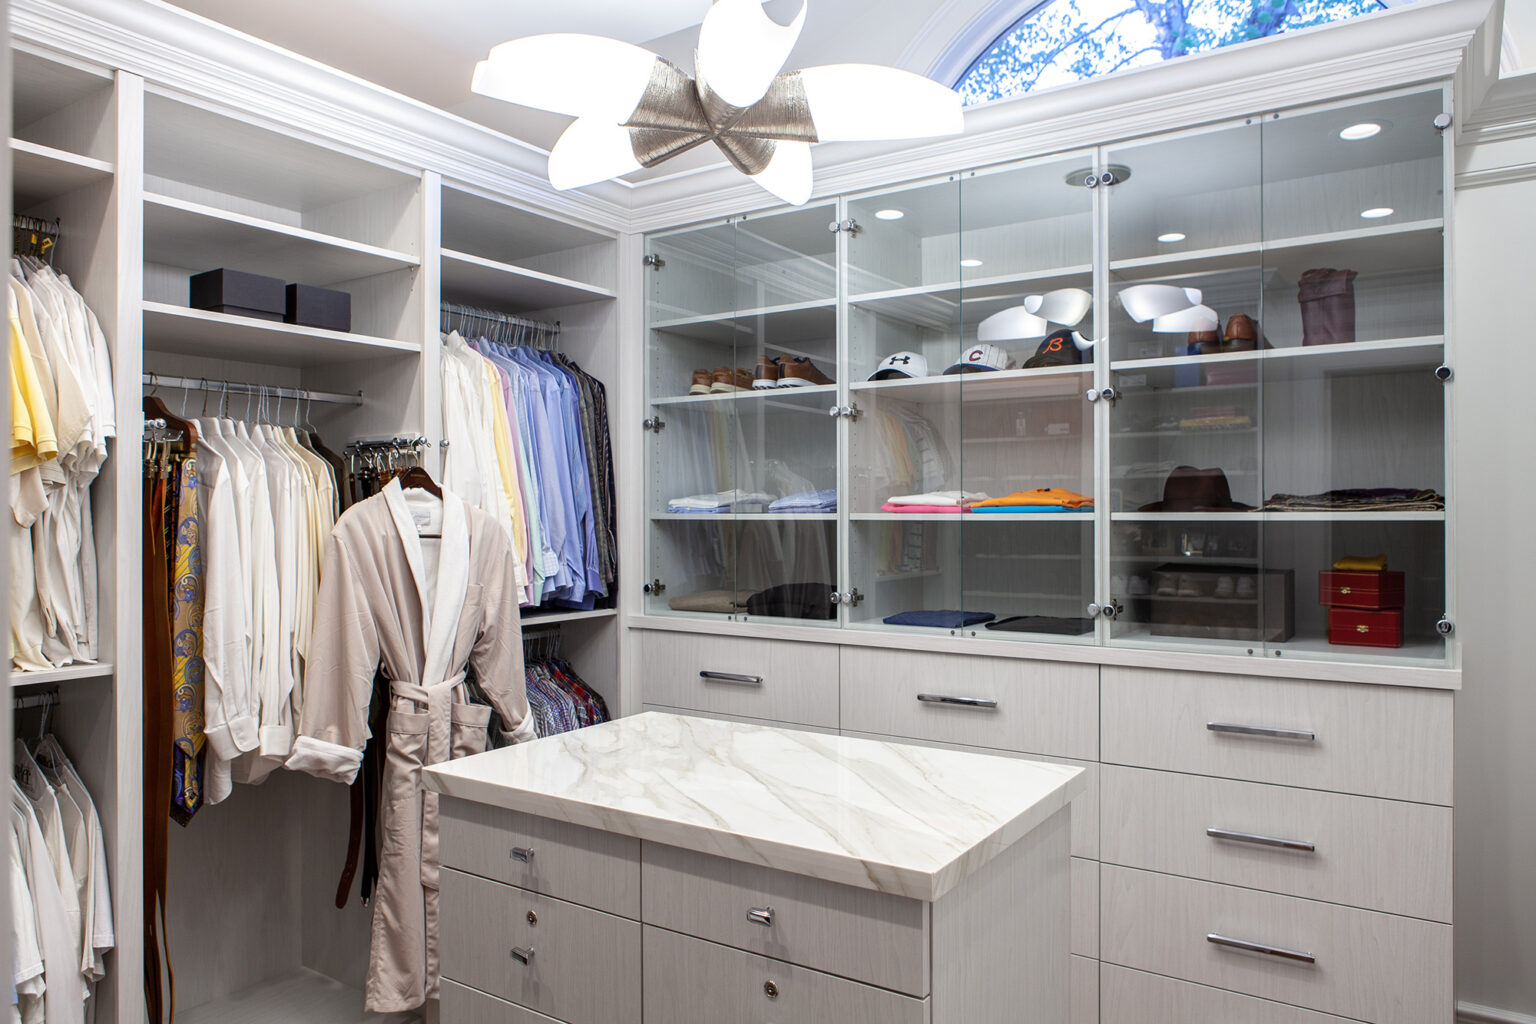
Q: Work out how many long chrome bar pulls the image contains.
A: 5